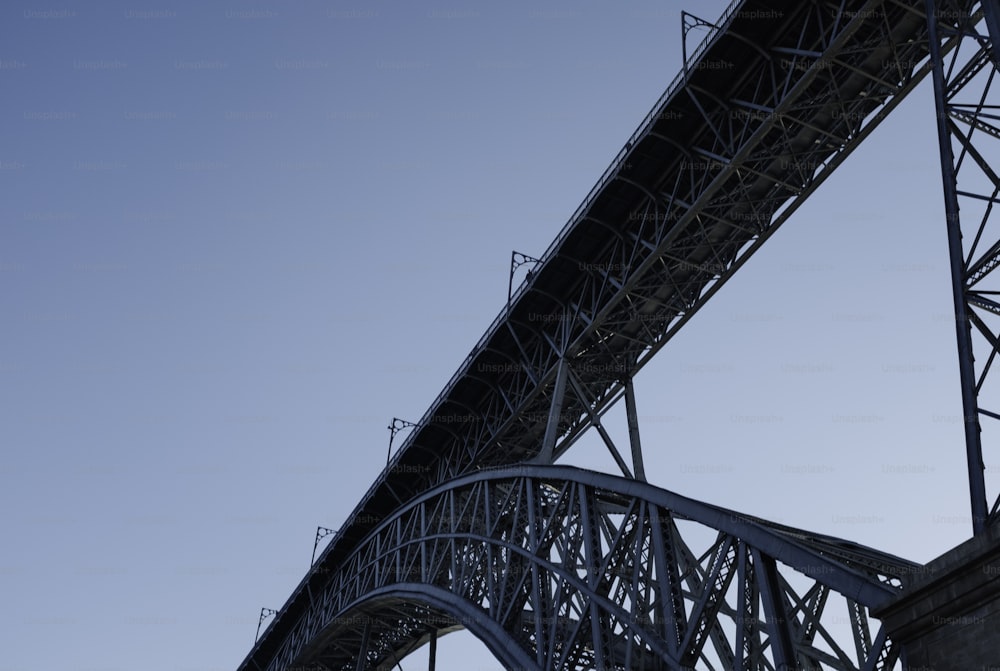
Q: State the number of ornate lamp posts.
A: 5